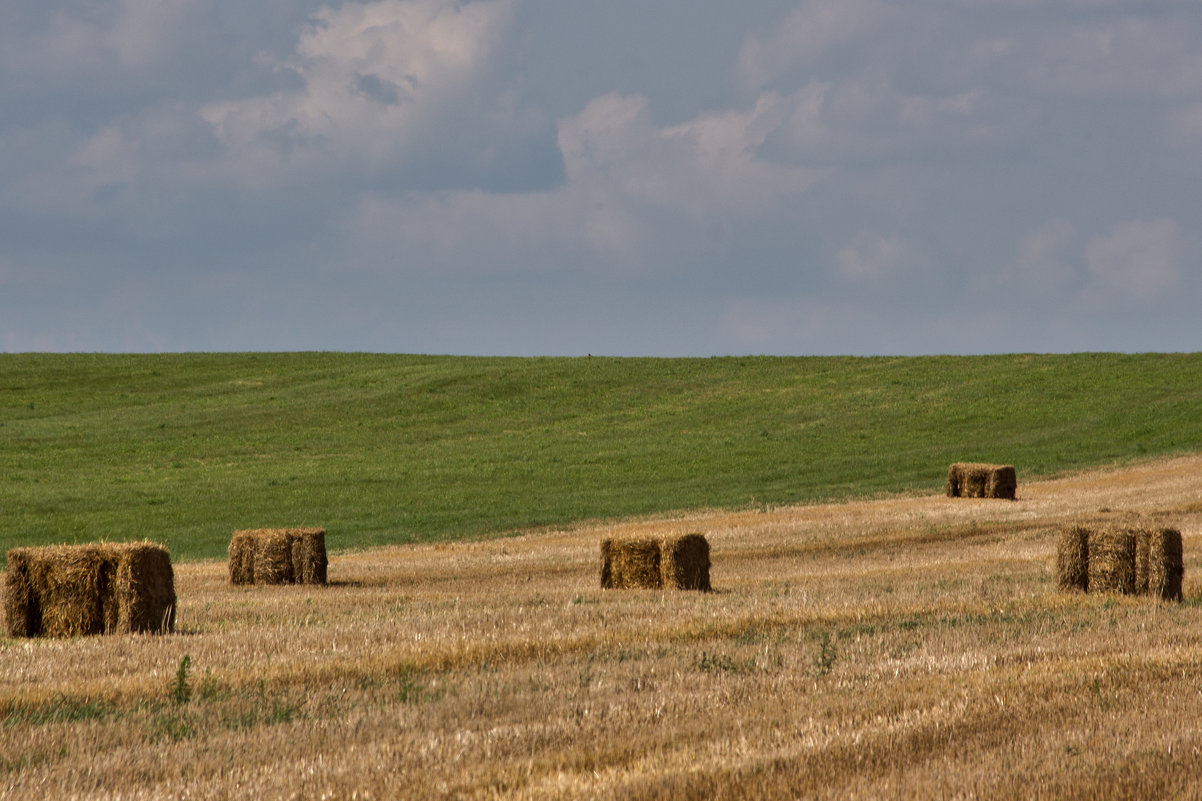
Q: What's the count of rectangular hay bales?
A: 5